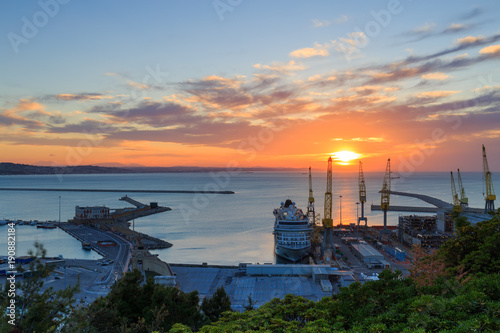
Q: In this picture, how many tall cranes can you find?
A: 7